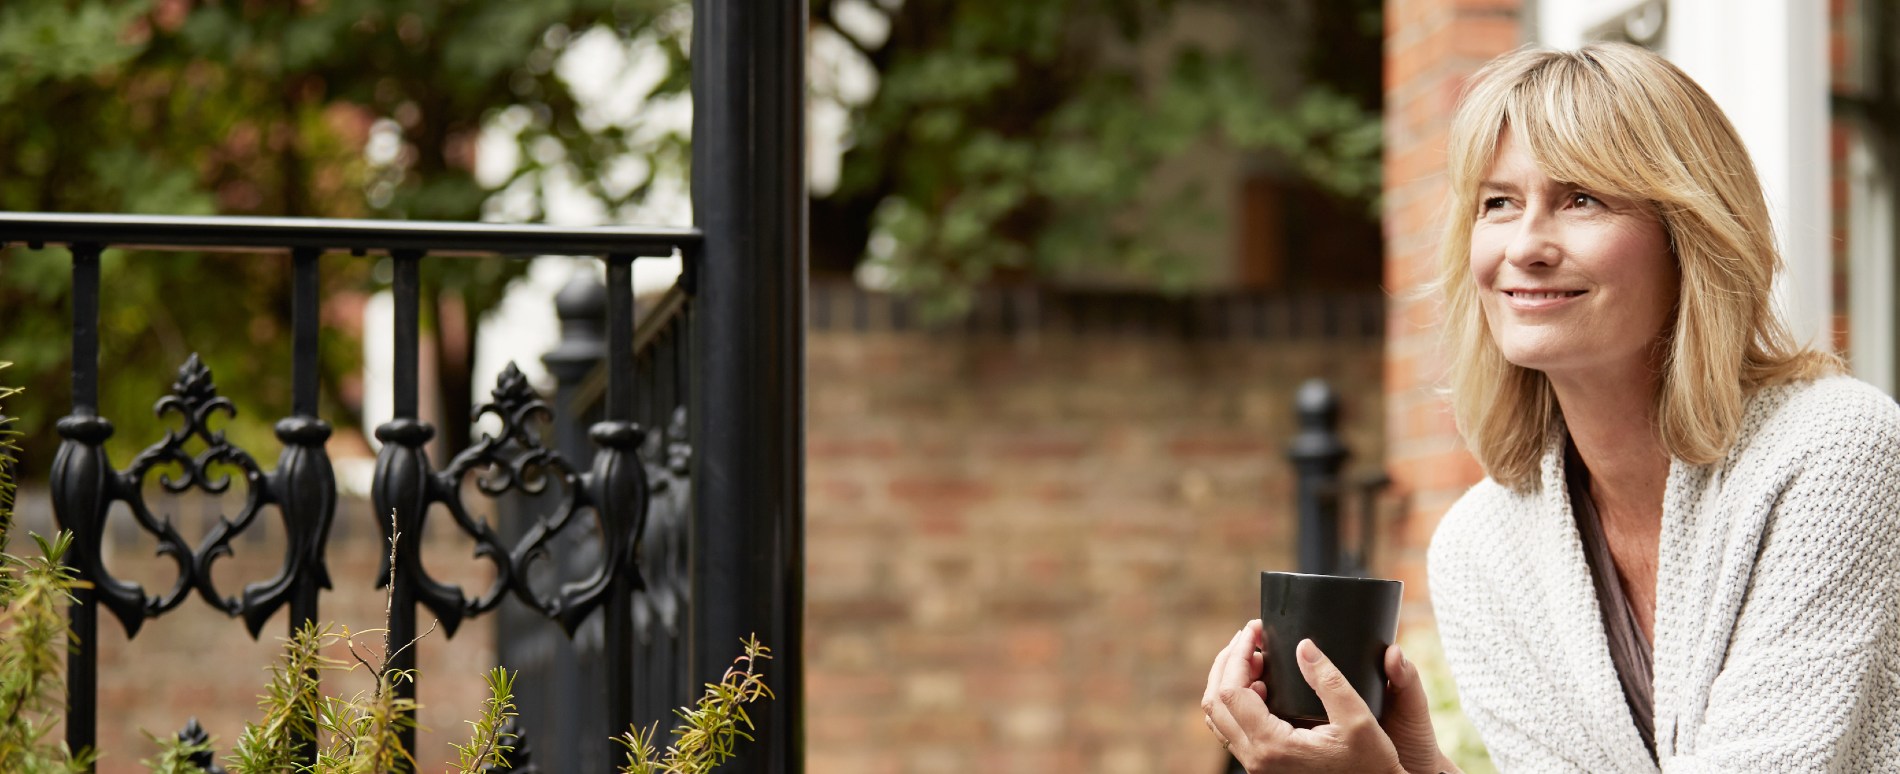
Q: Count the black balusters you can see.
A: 4